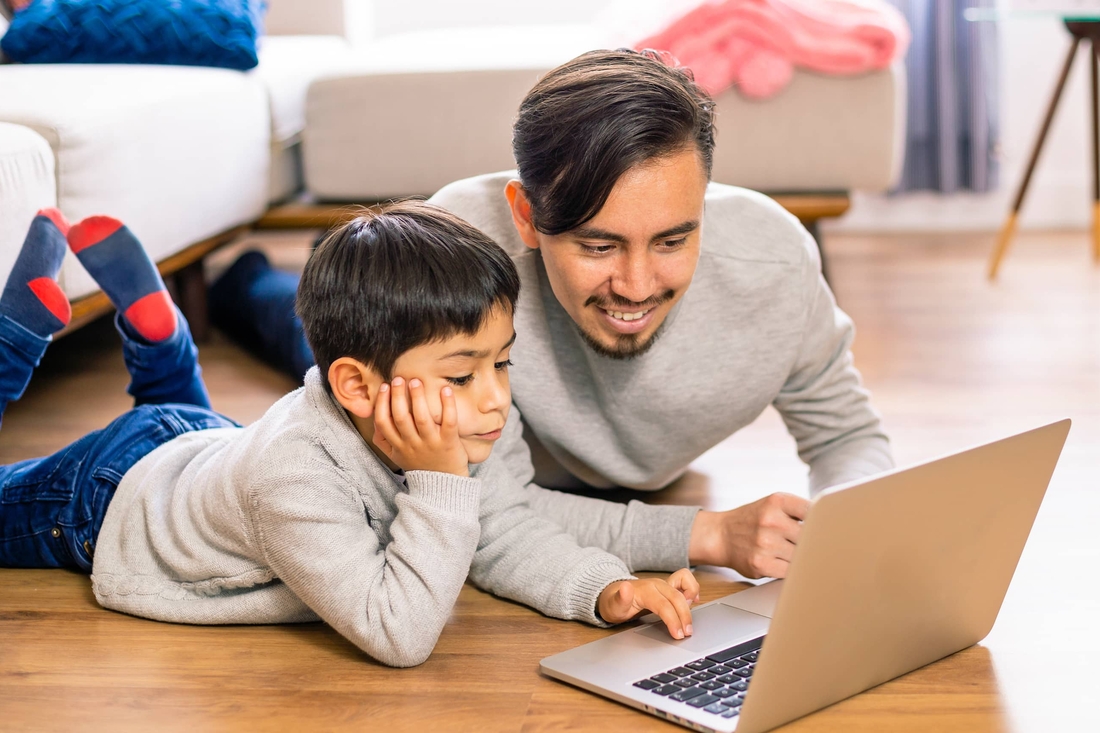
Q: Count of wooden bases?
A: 2